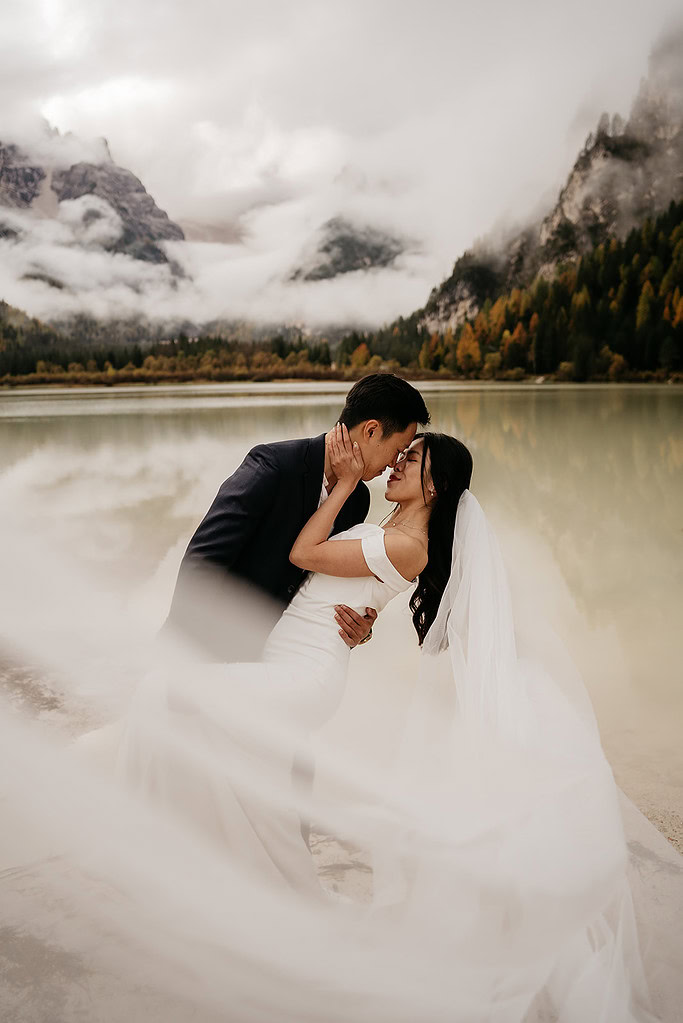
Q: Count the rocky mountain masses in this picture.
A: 3